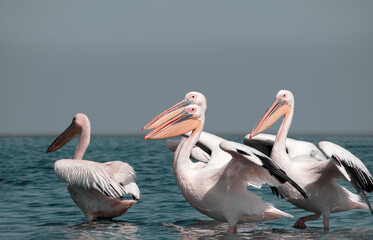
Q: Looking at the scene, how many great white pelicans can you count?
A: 4